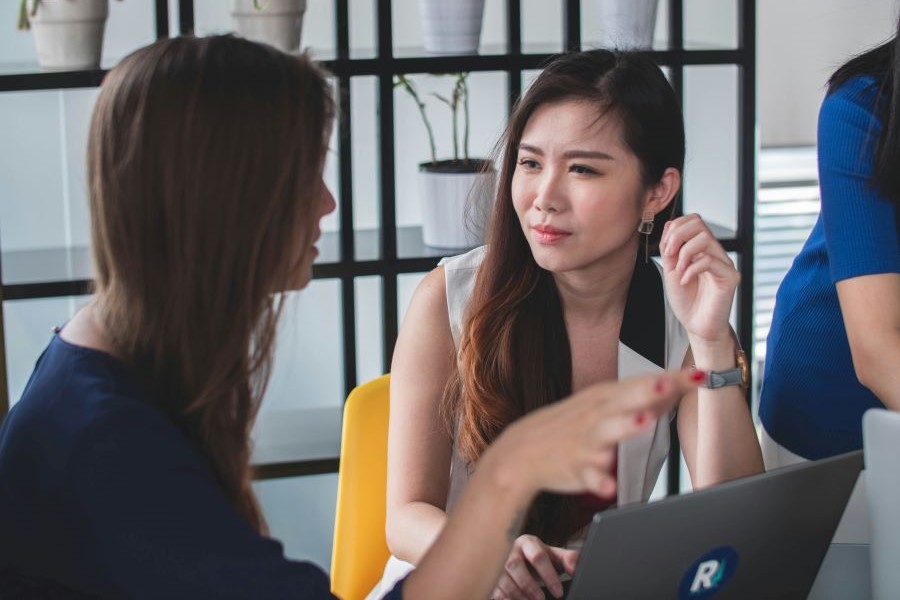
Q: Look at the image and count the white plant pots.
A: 5